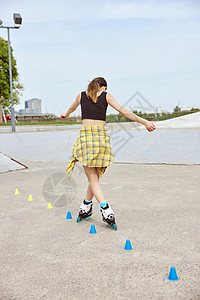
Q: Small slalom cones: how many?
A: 7